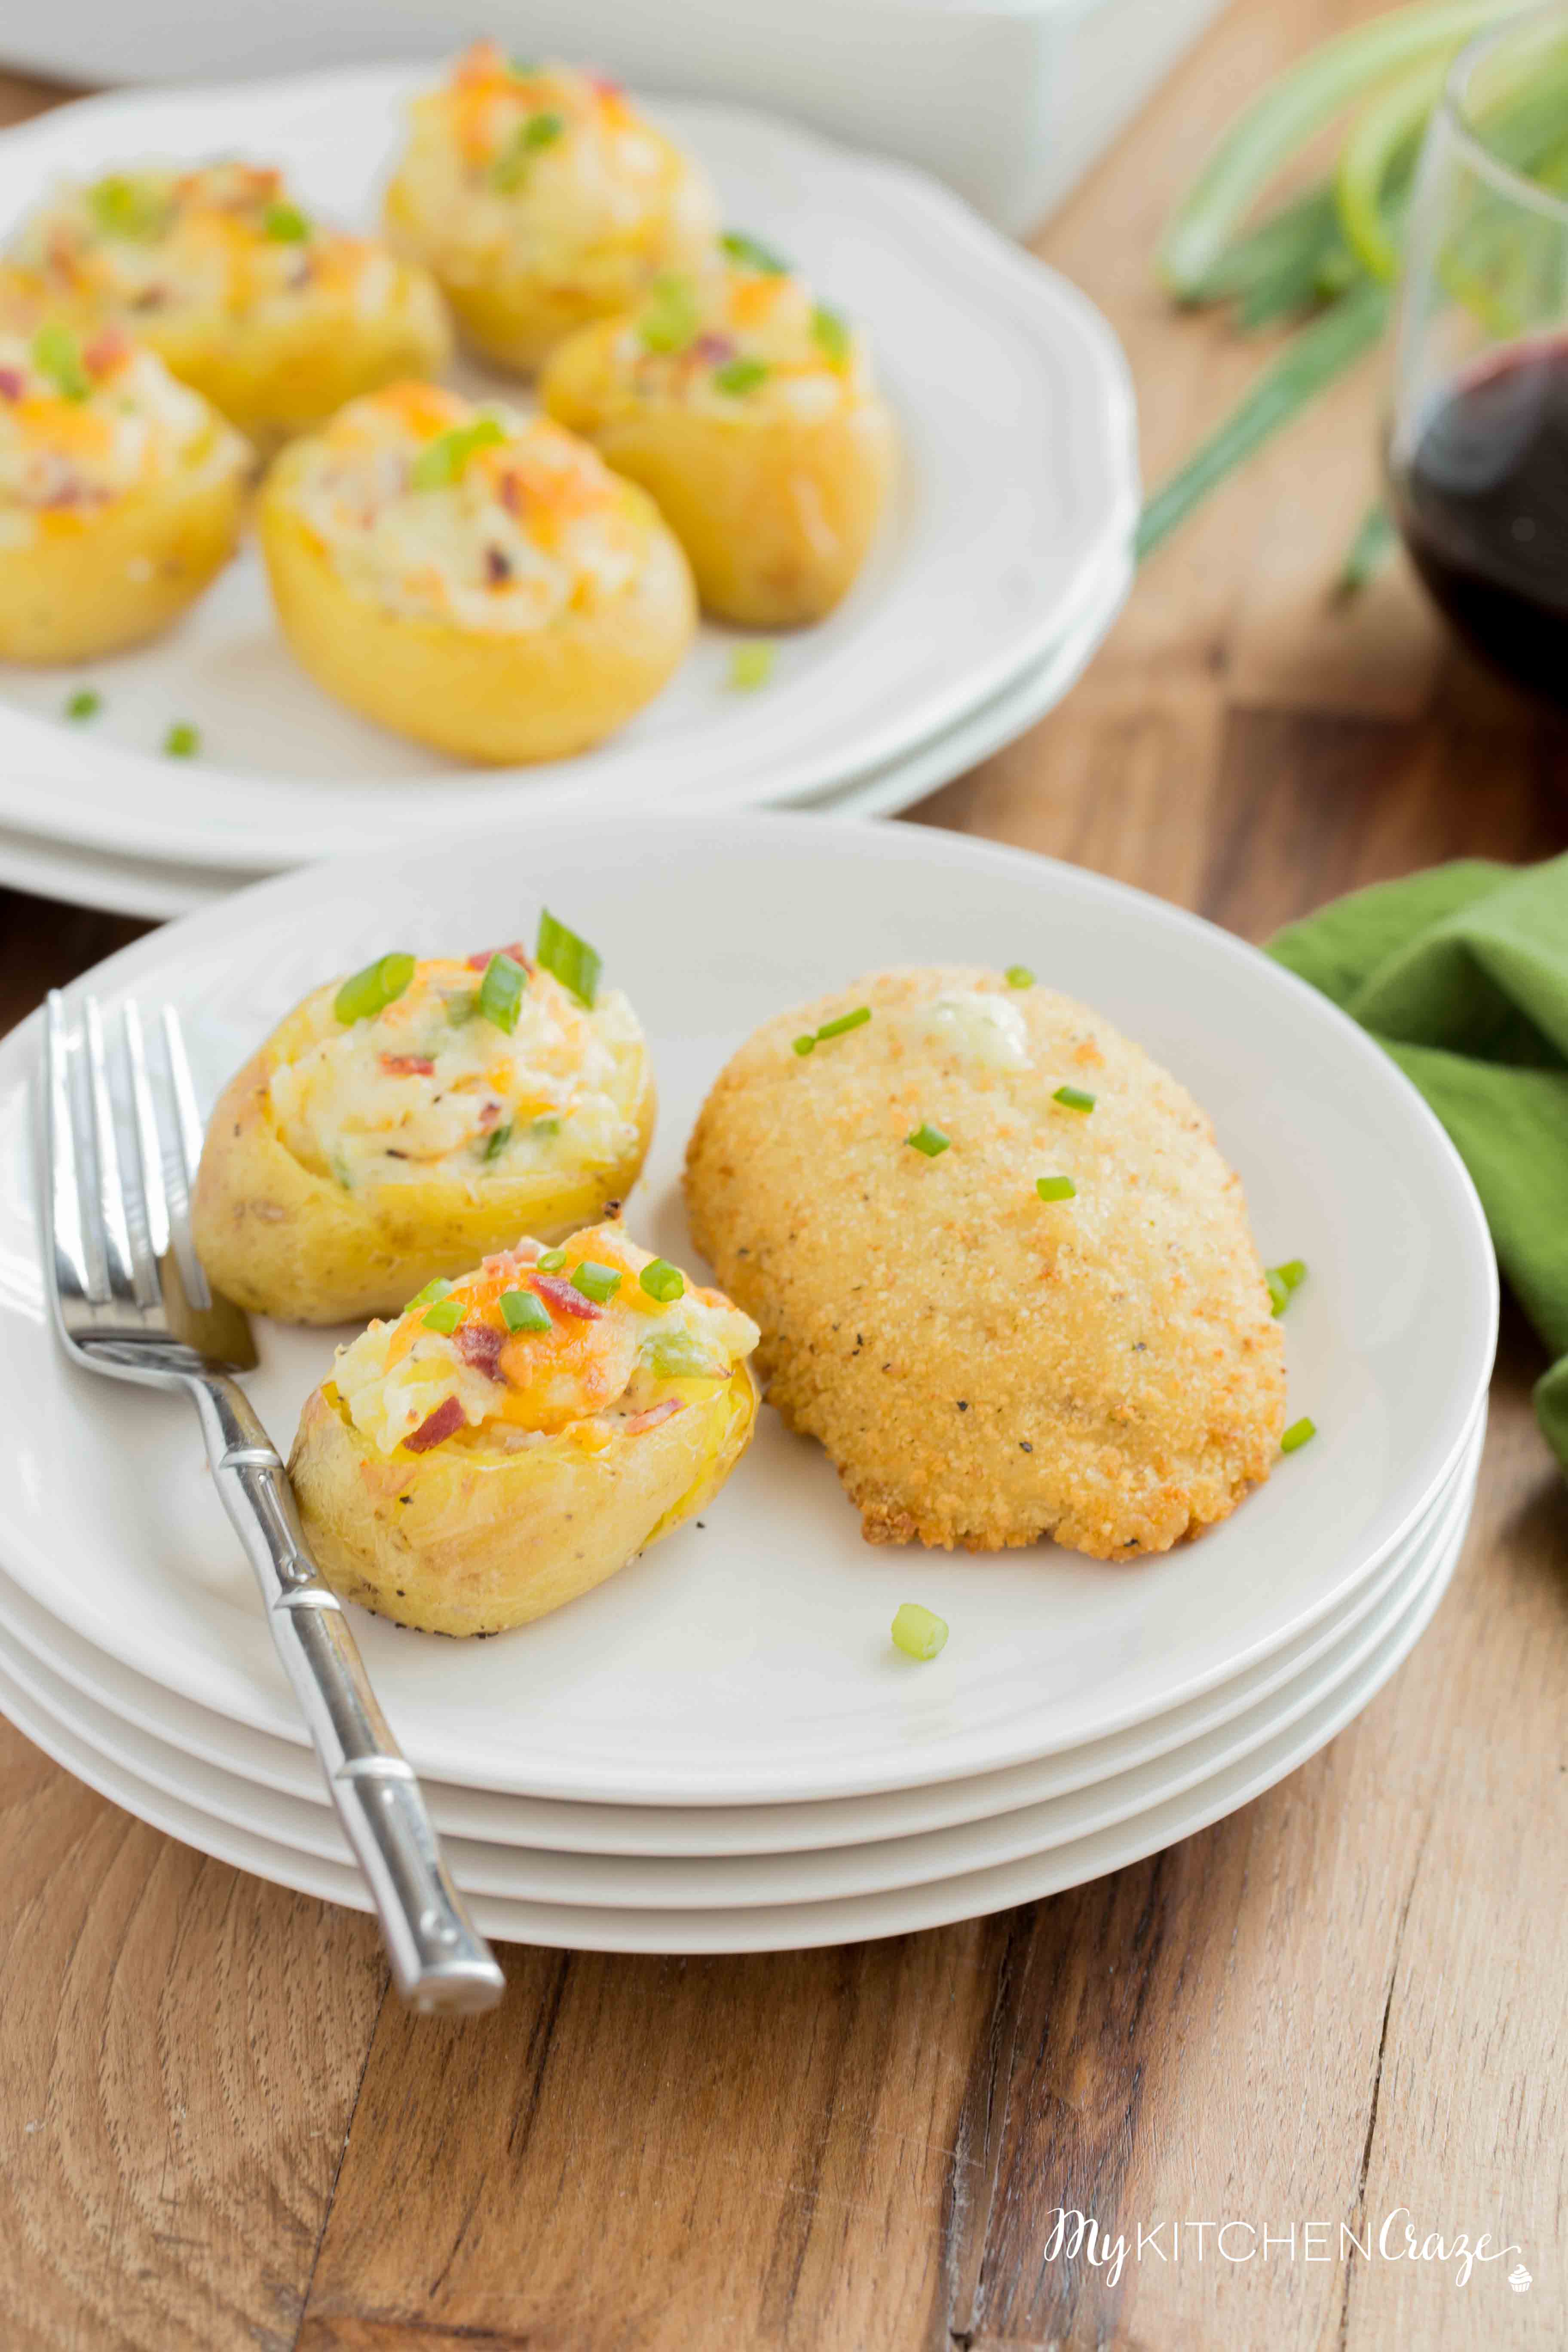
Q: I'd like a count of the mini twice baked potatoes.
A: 7